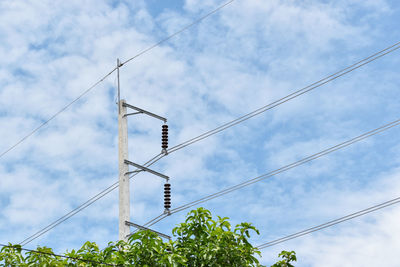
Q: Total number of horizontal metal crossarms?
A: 3